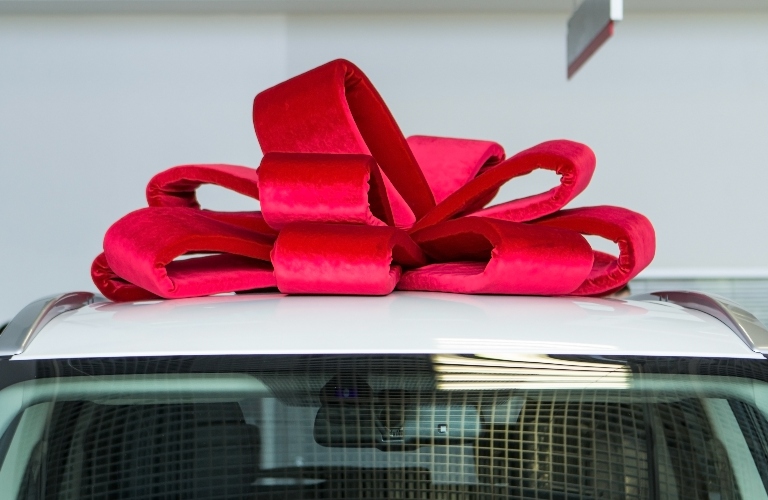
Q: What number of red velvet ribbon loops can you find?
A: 10